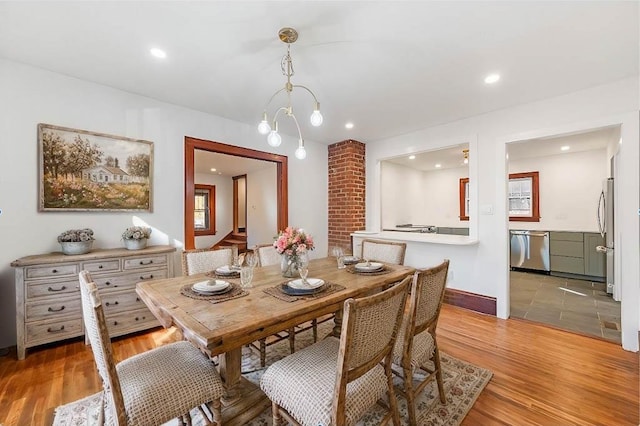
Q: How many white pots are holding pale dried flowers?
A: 2